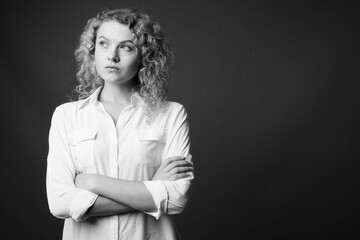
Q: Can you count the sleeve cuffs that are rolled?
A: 2